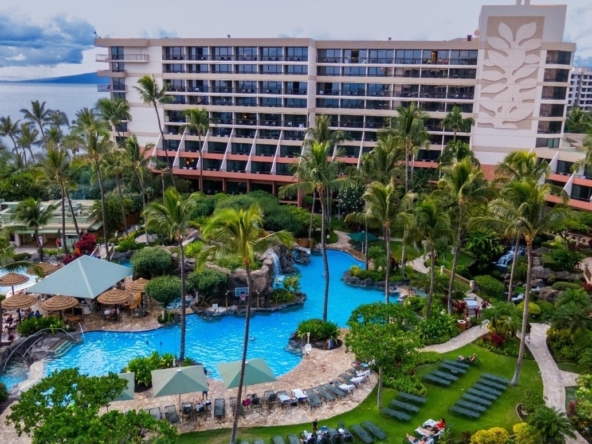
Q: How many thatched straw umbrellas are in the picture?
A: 6